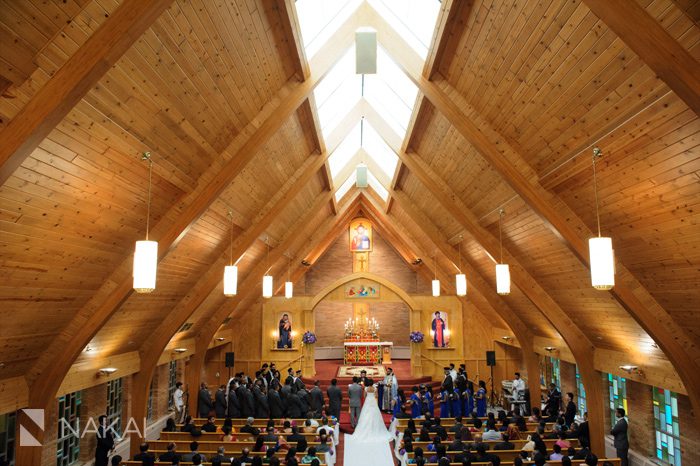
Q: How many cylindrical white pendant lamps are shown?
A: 8